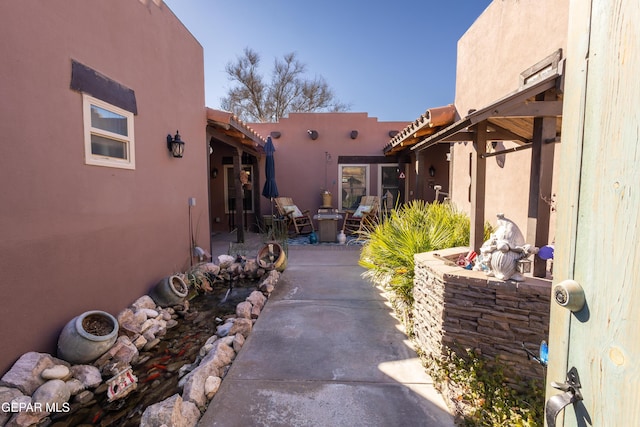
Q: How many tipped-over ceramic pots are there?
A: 3